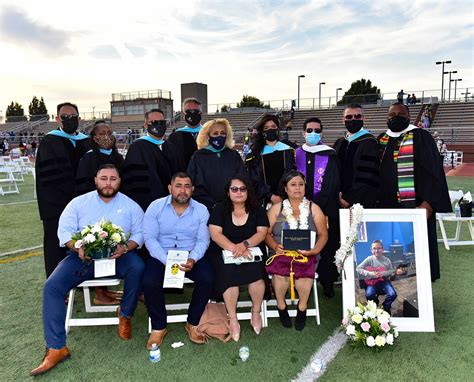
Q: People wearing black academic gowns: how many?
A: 9